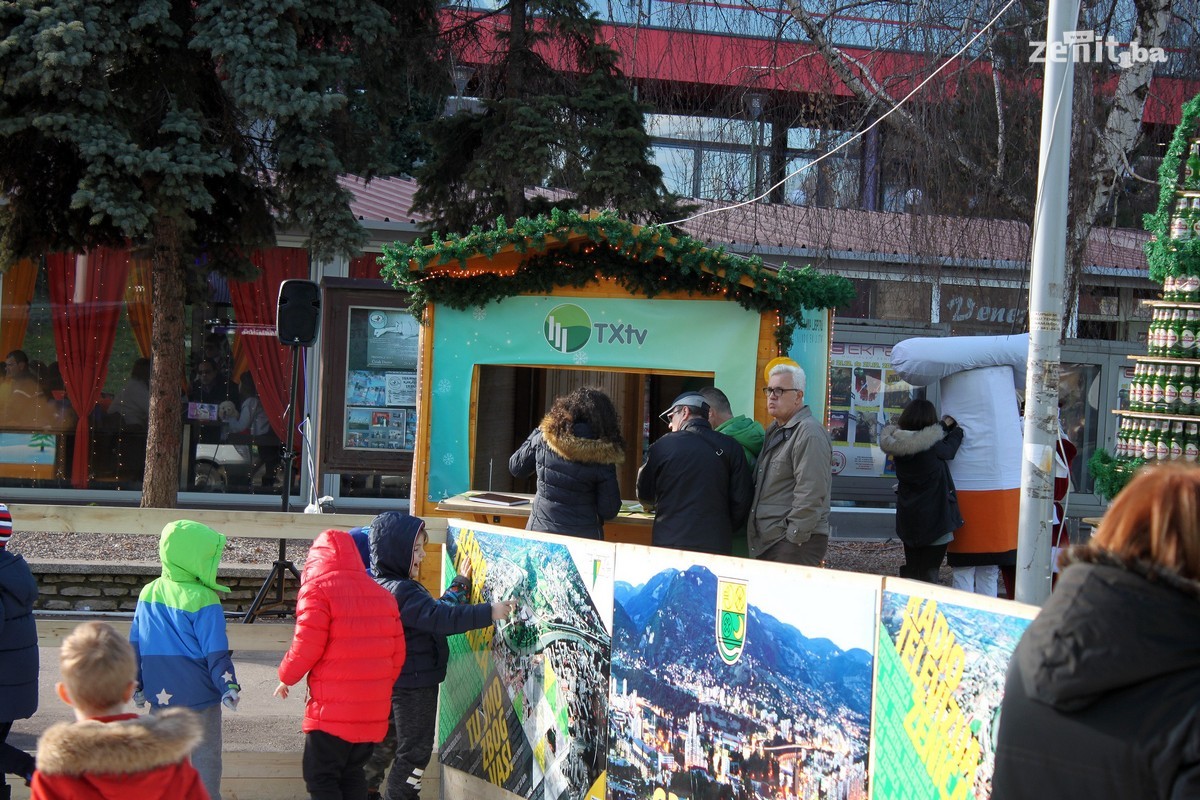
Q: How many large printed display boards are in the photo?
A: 3